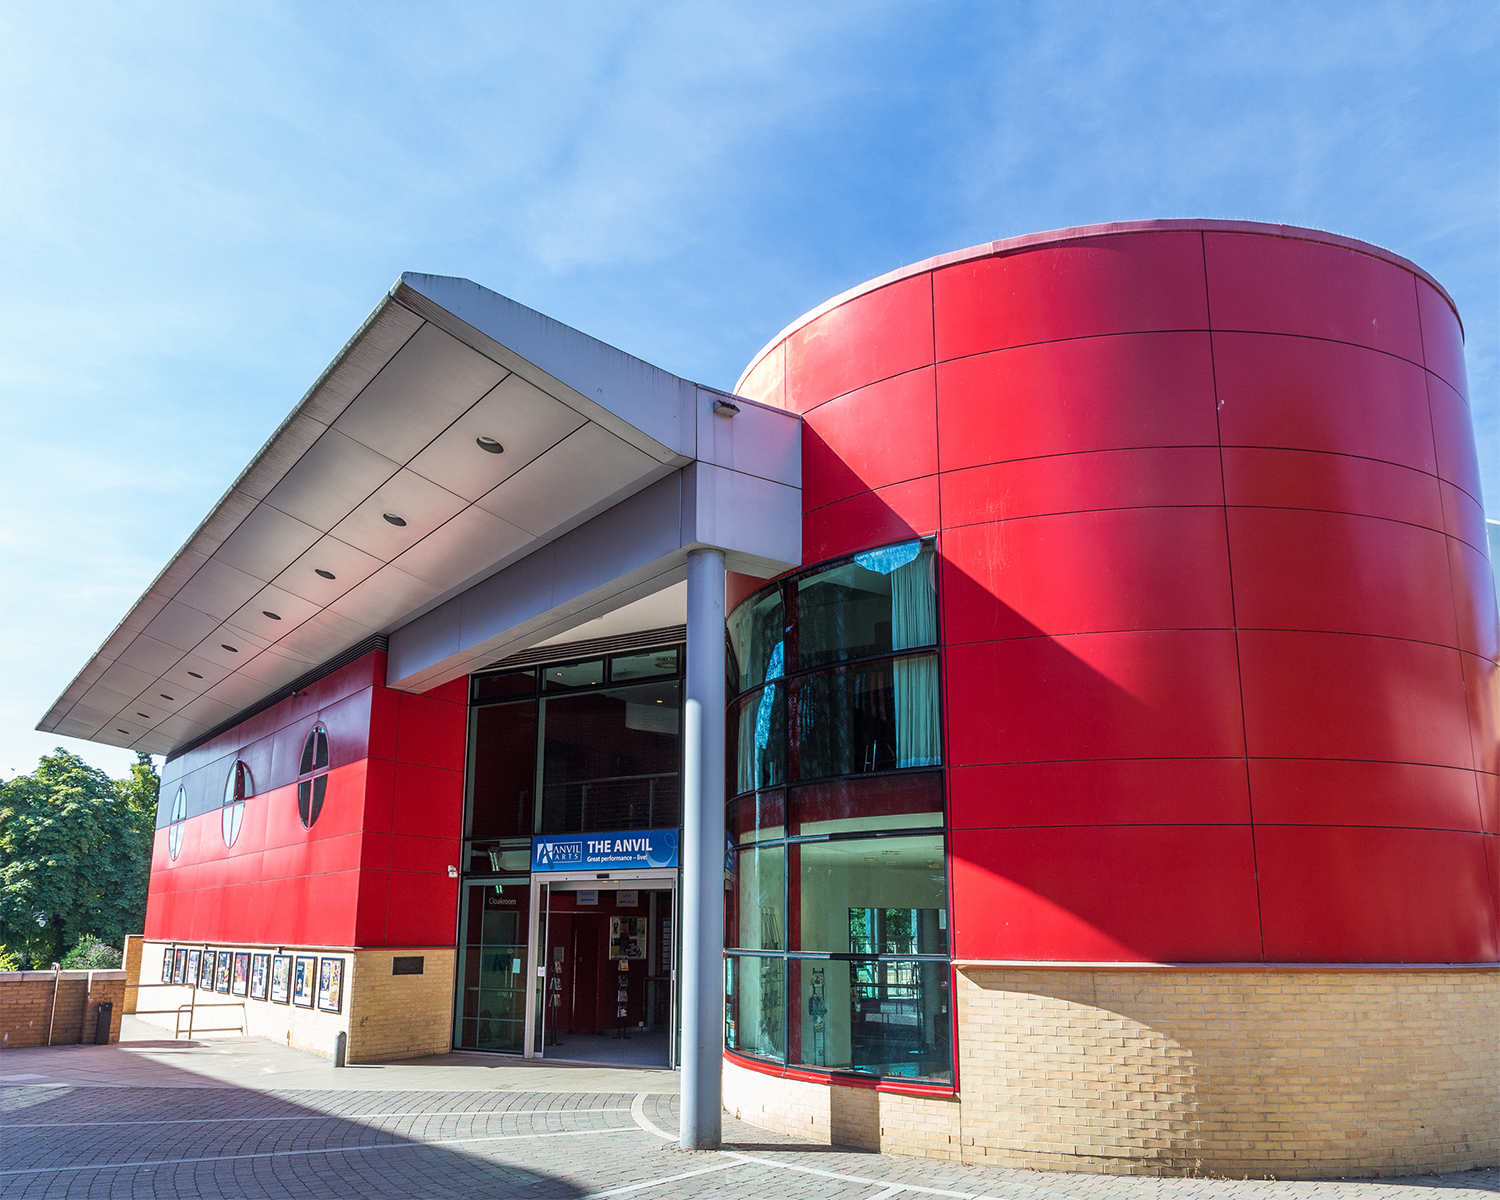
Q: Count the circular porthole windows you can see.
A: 3